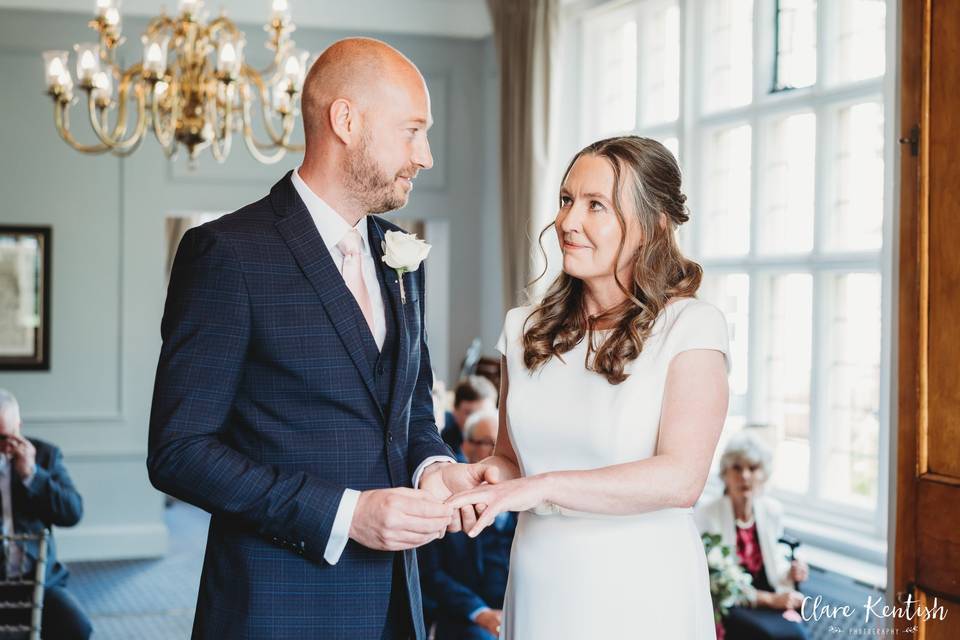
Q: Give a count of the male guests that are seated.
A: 3